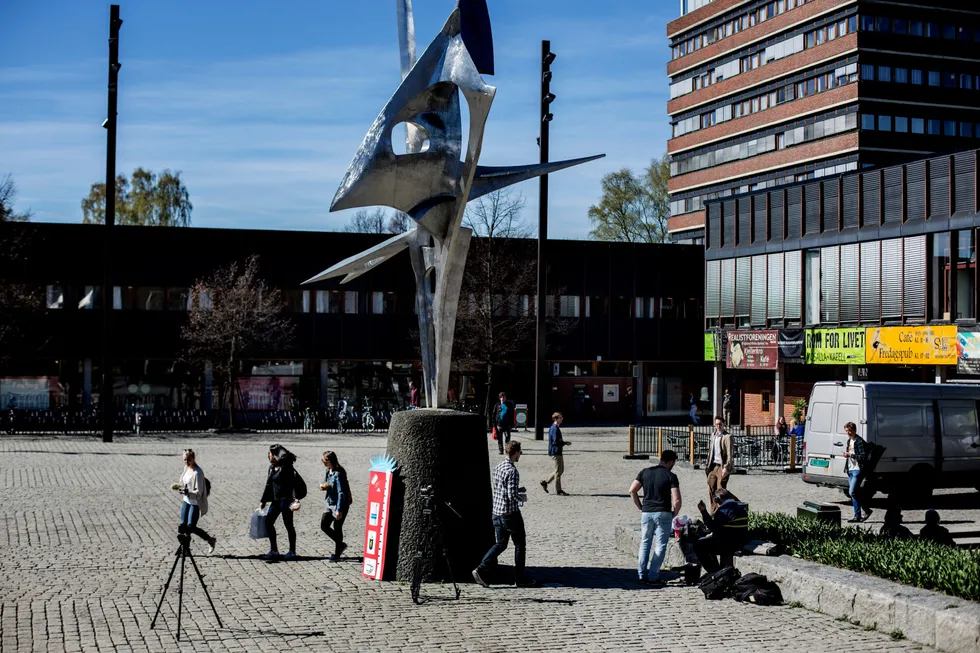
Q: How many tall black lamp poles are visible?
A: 2